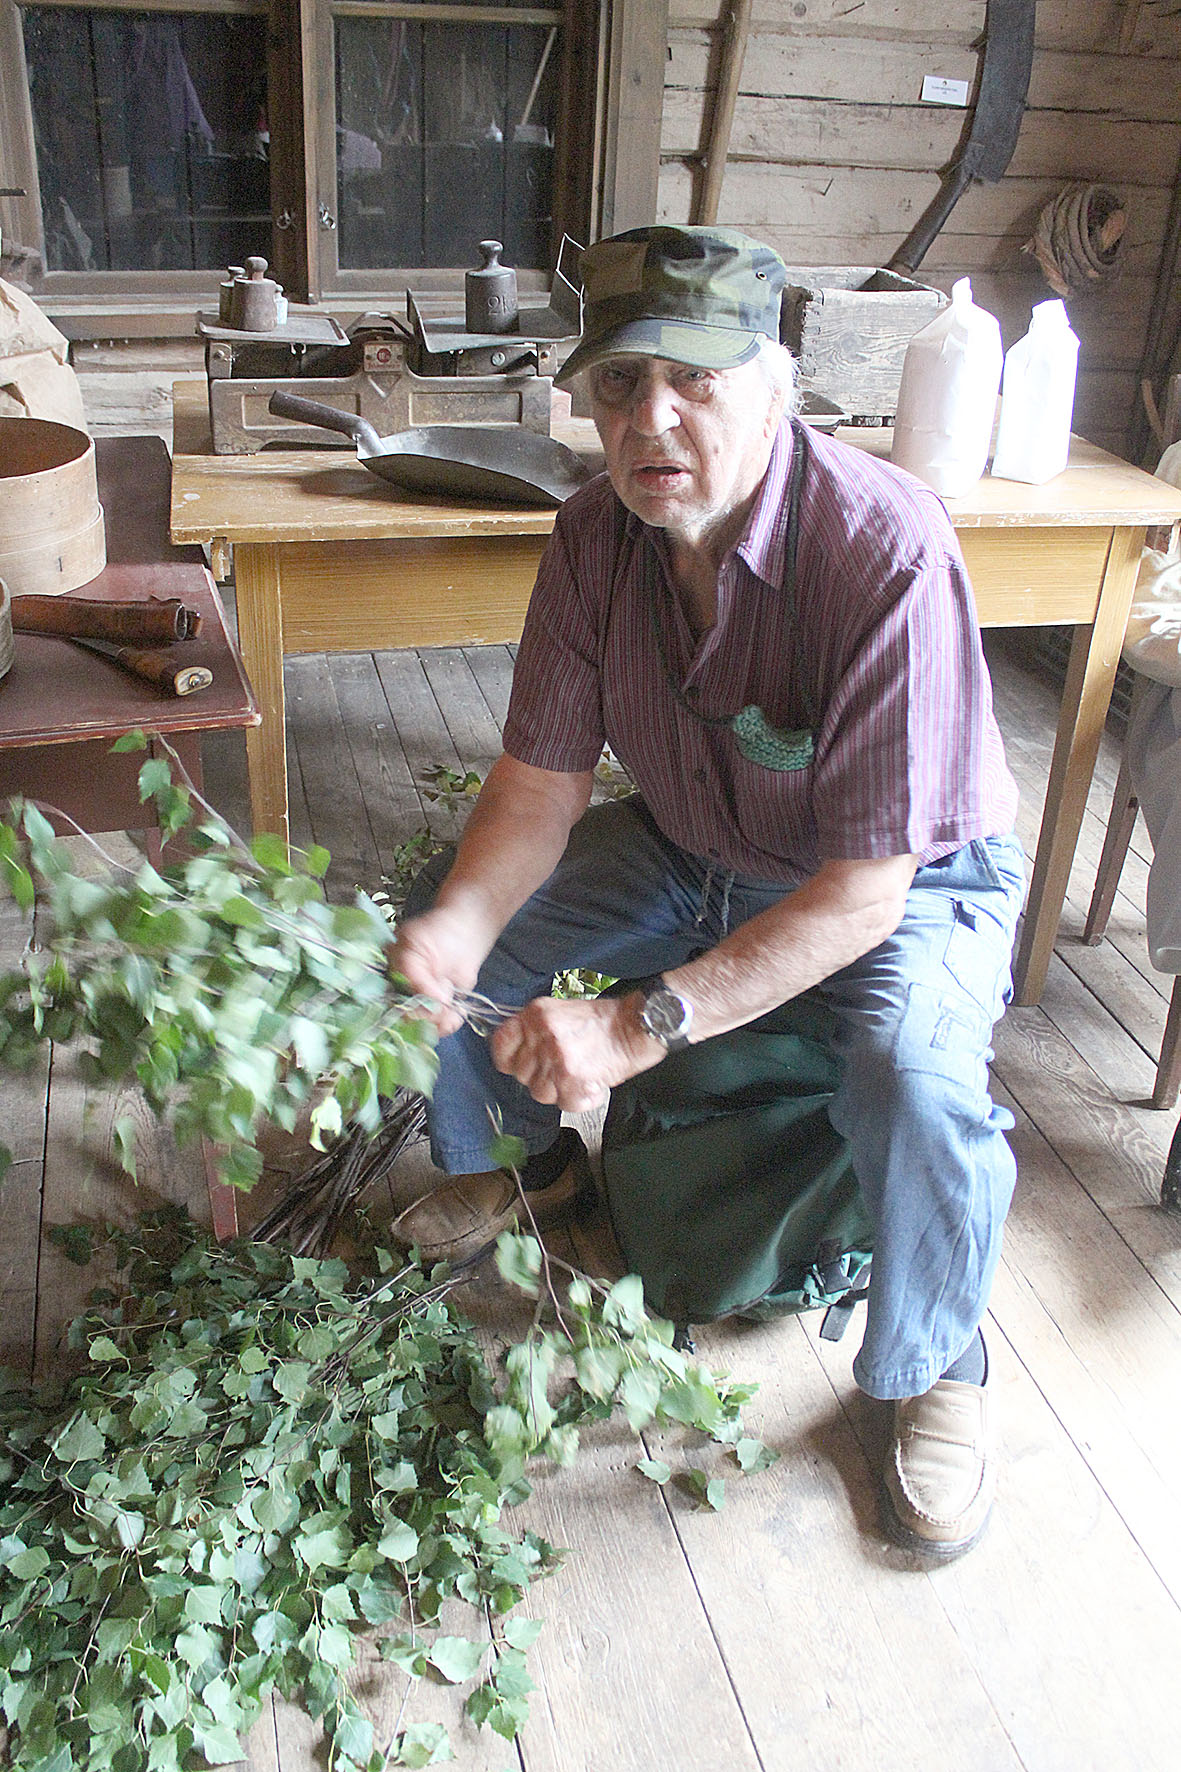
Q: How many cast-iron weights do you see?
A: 4